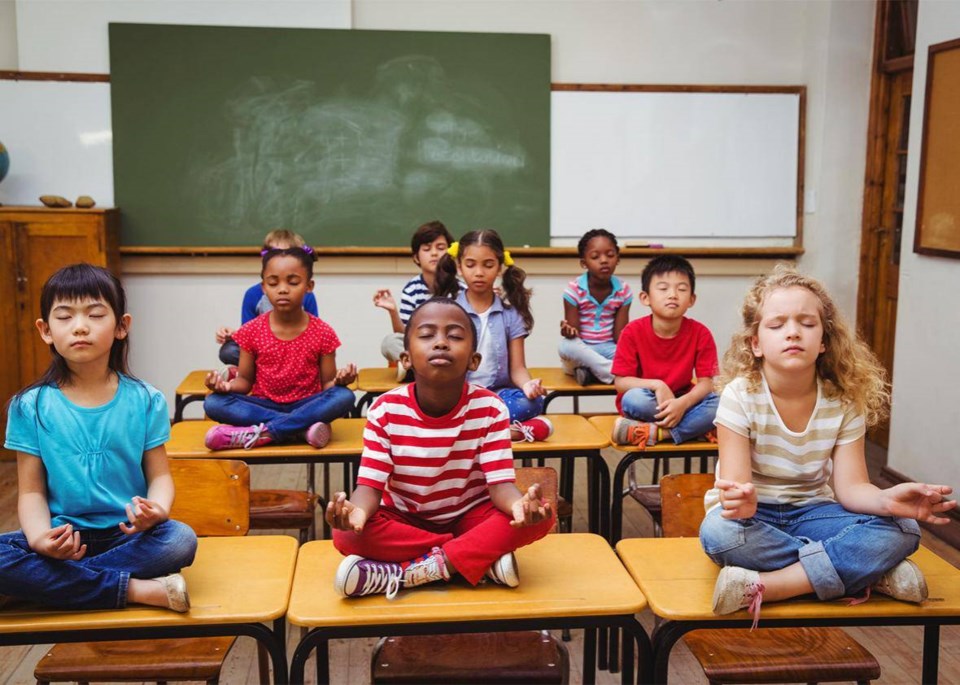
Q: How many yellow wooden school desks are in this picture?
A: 9